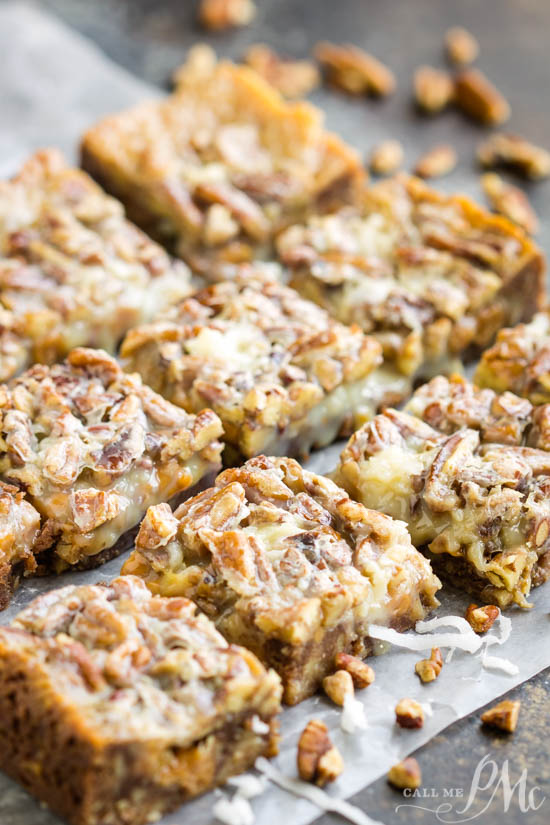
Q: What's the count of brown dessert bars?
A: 10